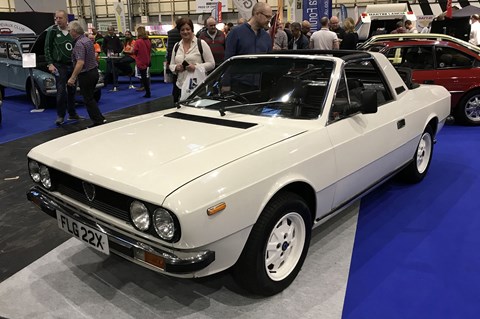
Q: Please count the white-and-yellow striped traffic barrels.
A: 0